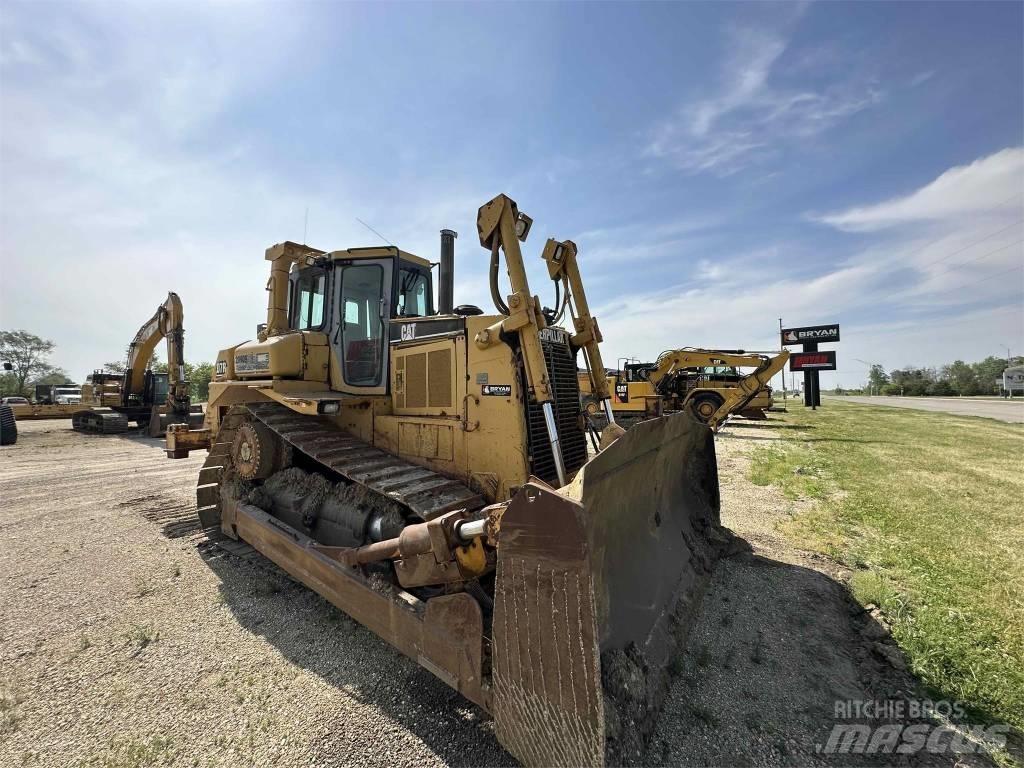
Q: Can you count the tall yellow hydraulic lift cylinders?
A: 2